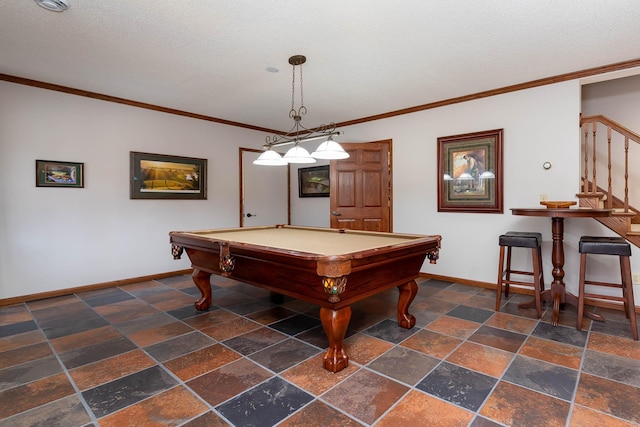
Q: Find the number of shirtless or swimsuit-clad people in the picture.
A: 0